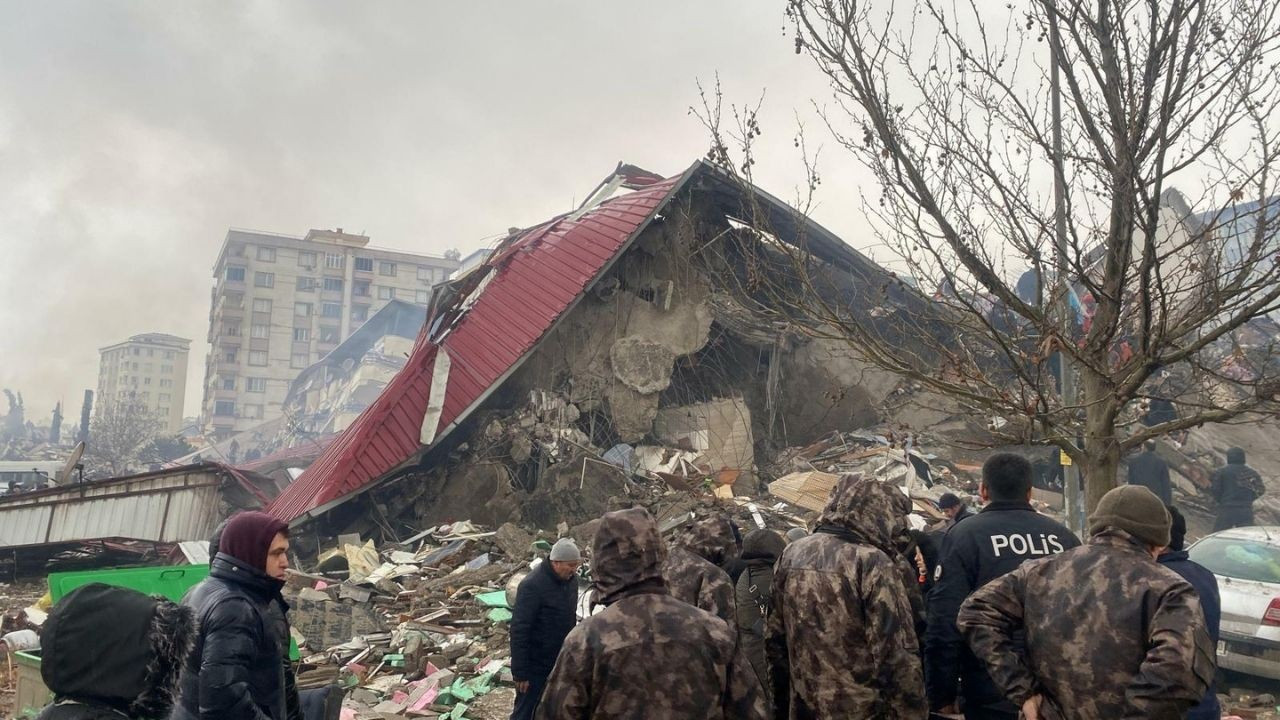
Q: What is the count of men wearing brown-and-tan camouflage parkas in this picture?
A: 4